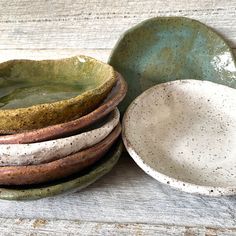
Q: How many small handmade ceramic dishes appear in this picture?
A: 7